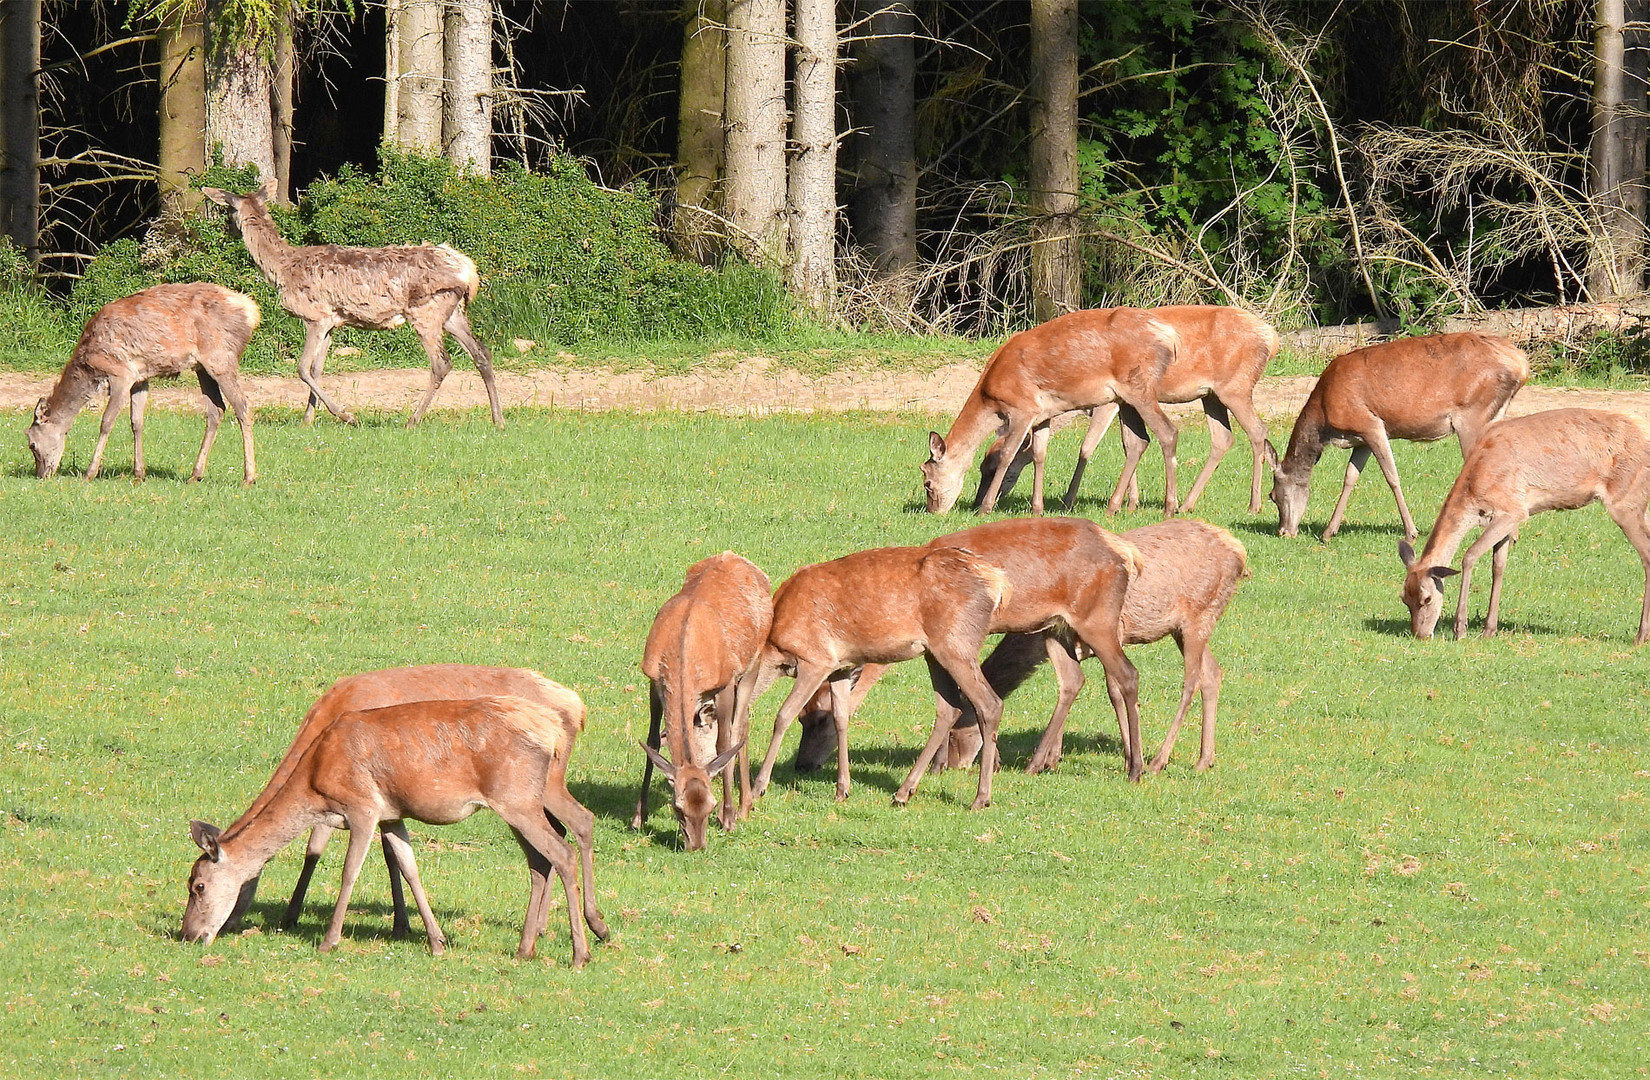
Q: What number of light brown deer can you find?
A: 12